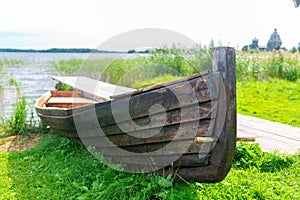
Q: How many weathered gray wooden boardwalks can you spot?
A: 1